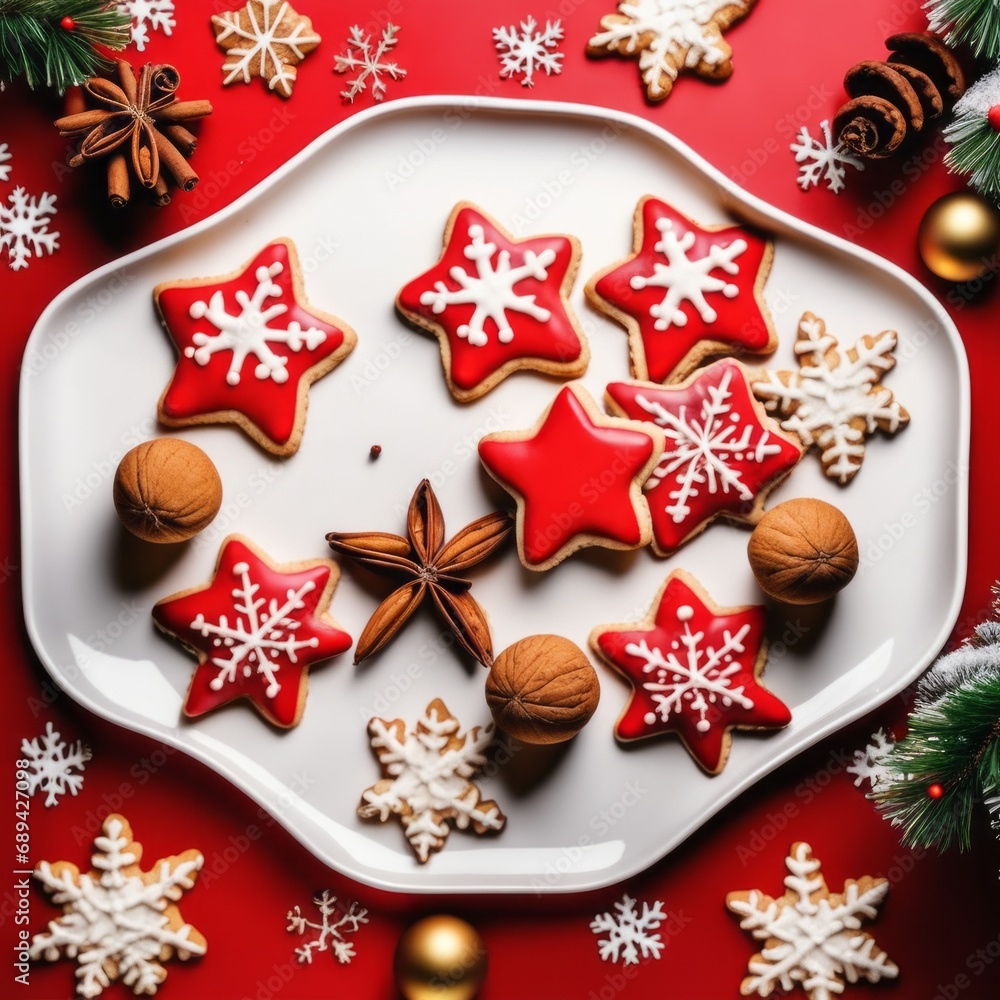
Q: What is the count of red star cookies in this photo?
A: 7